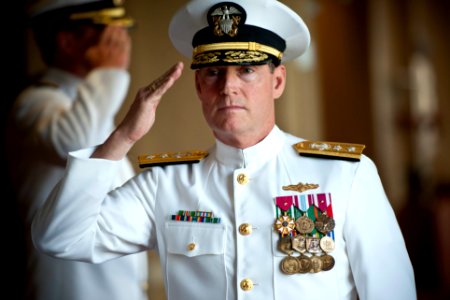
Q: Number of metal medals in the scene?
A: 11